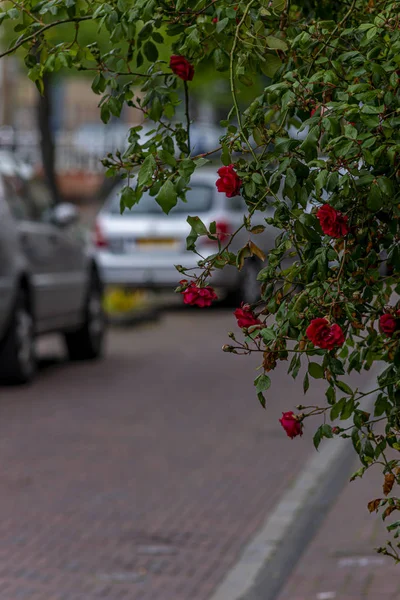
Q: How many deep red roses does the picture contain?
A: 8